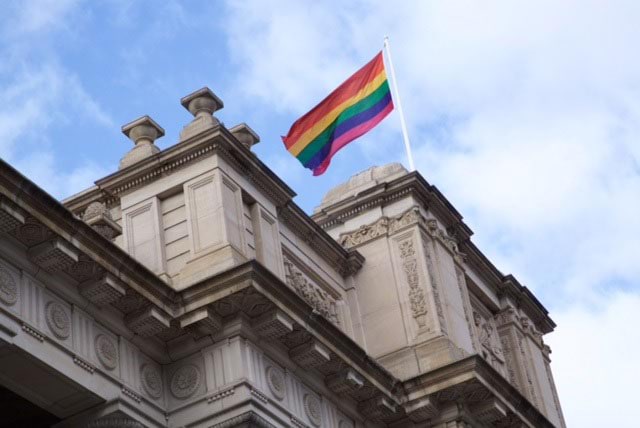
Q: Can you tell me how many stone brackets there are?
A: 11